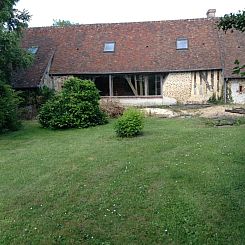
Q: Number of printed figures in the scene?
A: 0